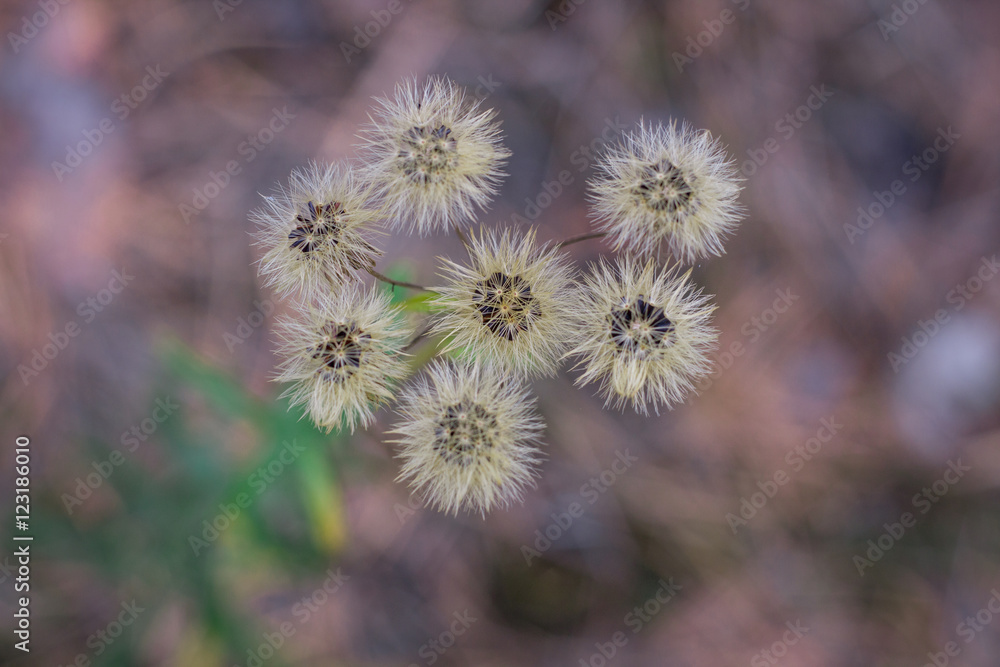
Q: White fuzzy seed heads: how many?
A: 7